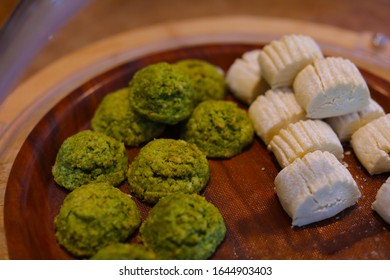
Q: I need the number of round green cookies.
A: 9